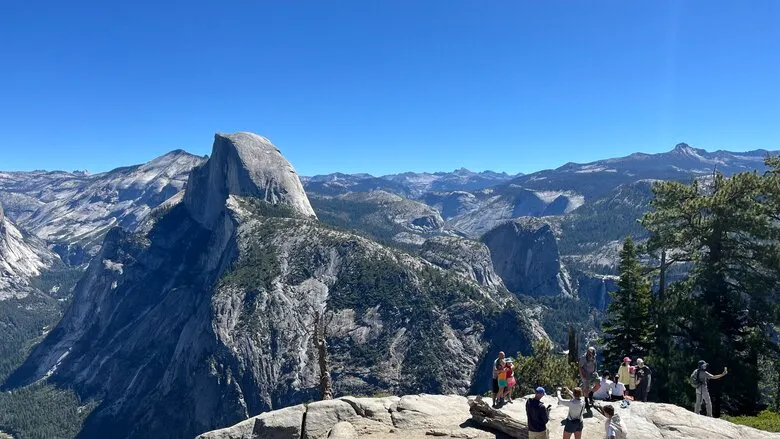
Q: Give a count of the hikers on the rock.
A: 13